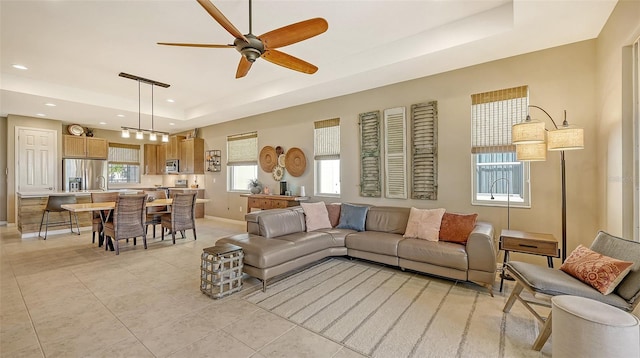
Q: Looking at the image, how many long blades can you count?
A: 5